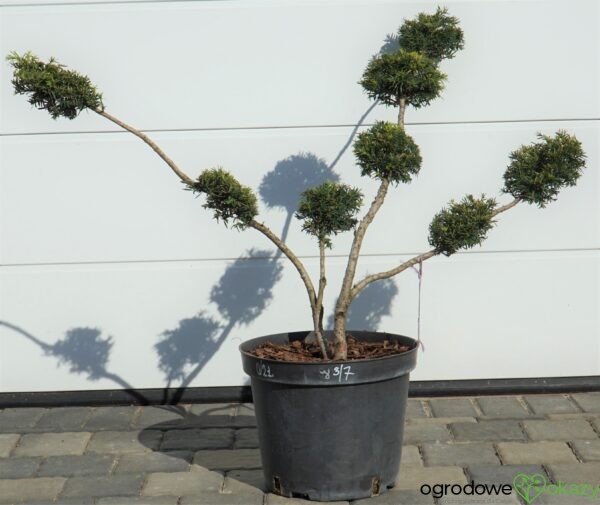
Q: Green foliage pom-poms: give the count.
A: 8